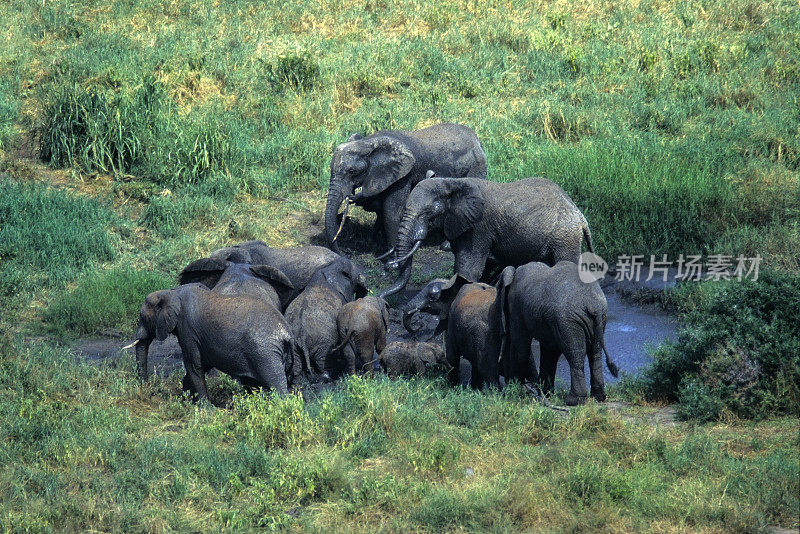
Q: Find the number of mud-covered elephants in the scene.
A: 11